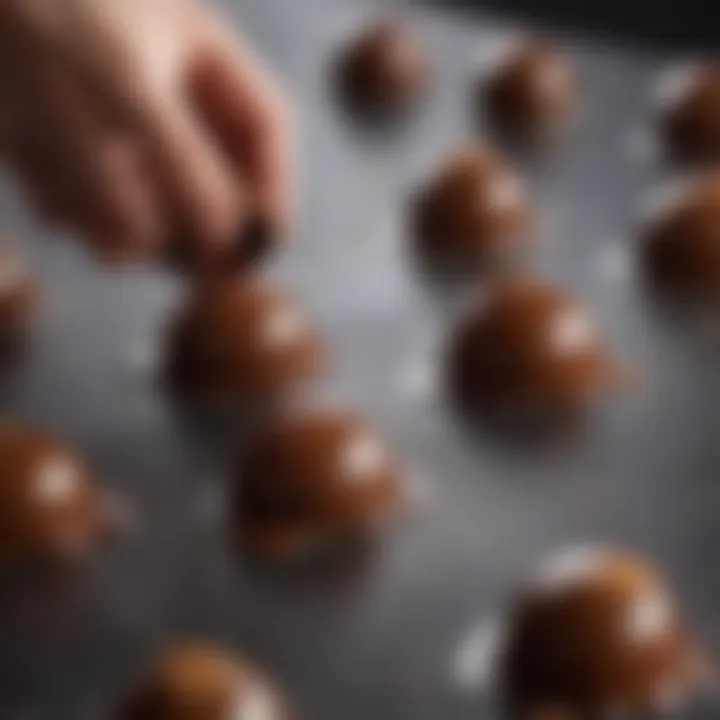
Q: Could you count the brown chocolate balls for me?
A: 12